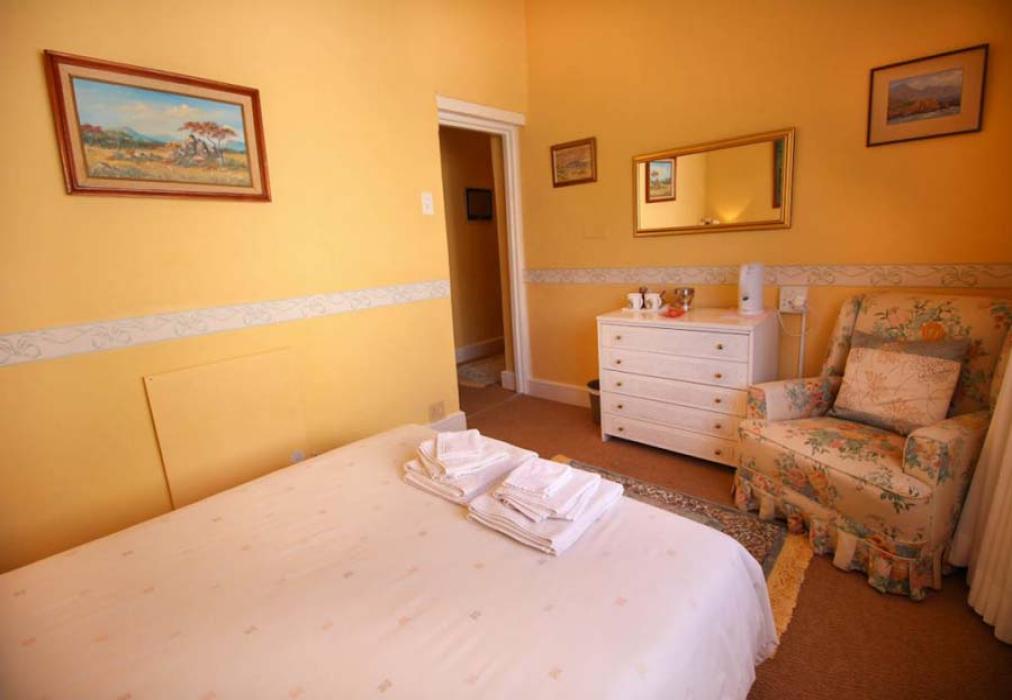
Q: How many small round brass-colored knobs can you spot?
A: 10